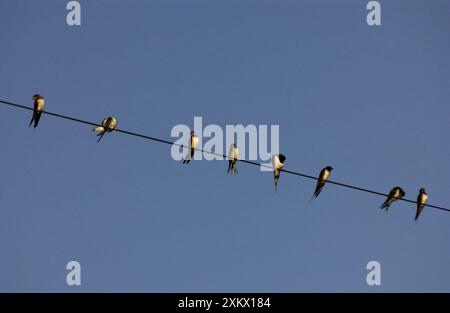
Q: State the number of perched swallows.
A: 8